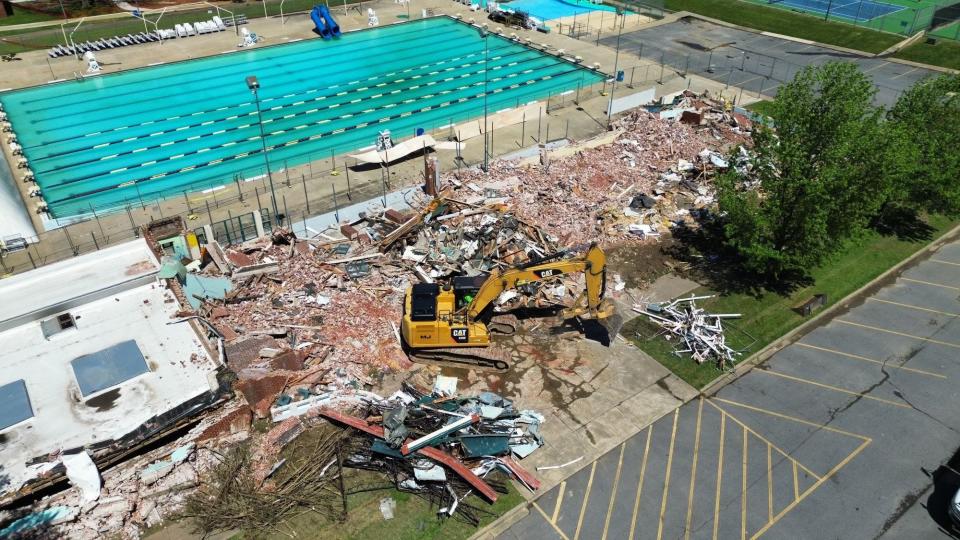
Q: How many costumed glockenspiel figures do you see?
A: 0